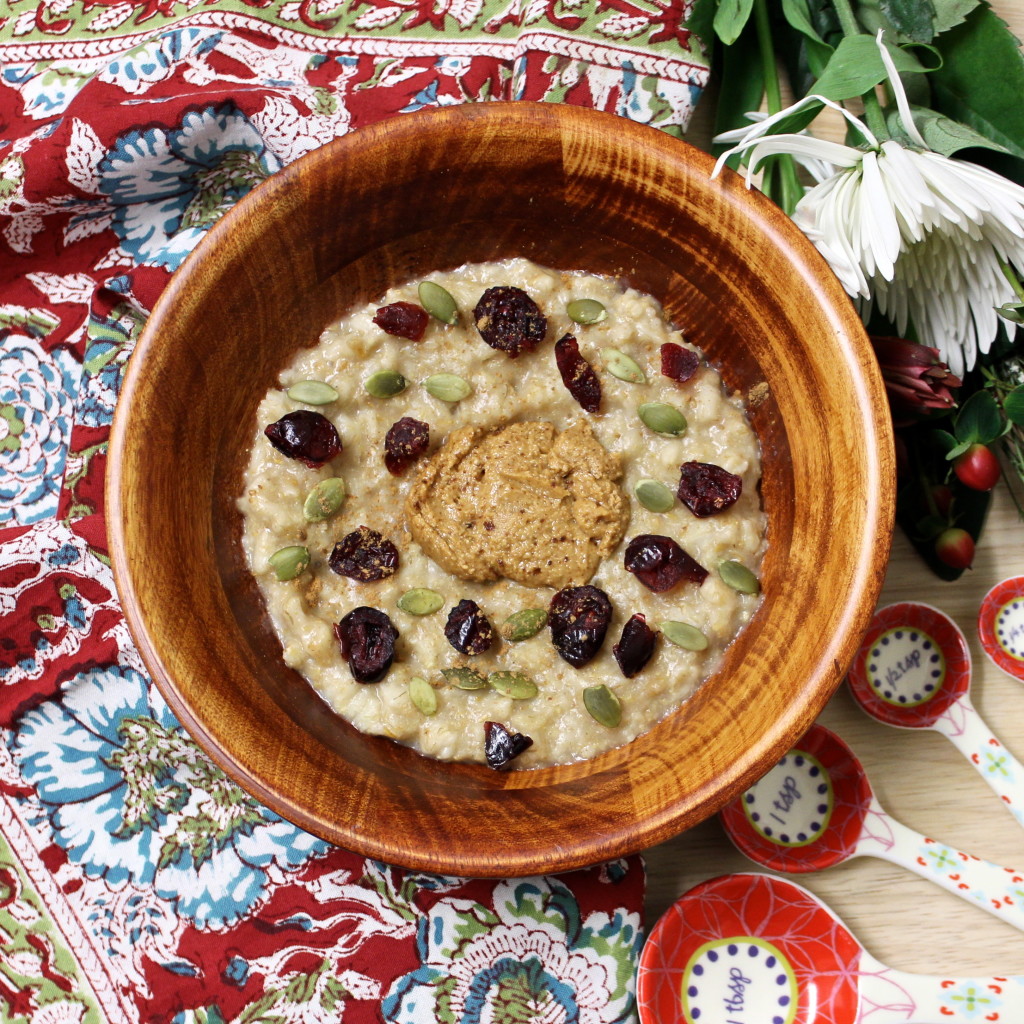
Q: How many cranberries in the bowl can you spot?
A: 14